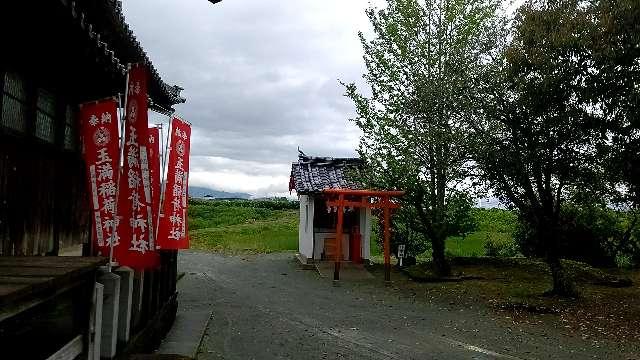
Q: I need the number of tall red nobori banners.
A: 4